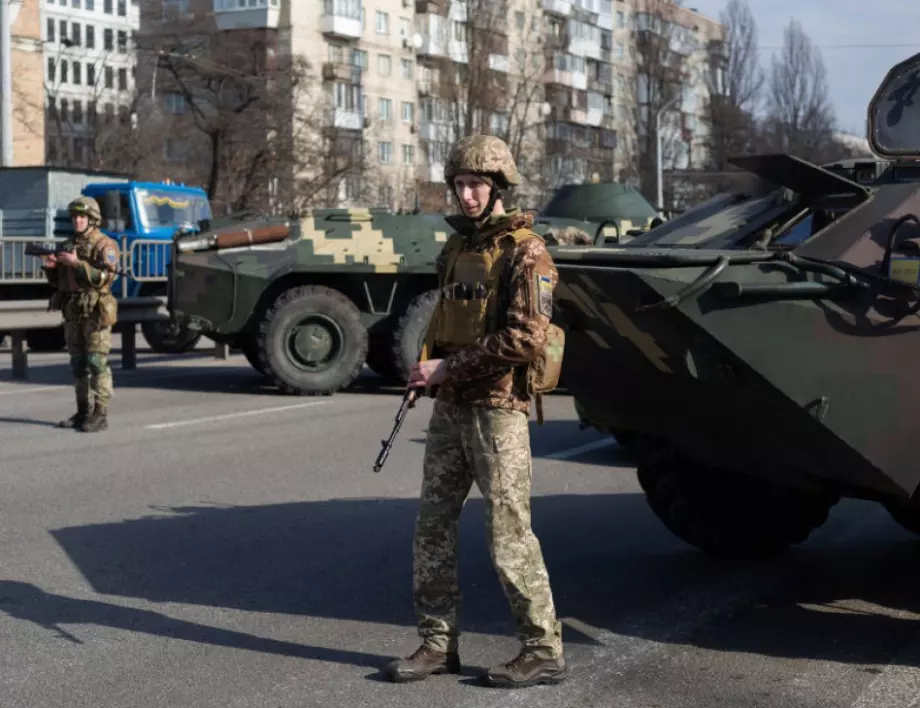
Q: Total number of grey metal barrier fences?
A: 2